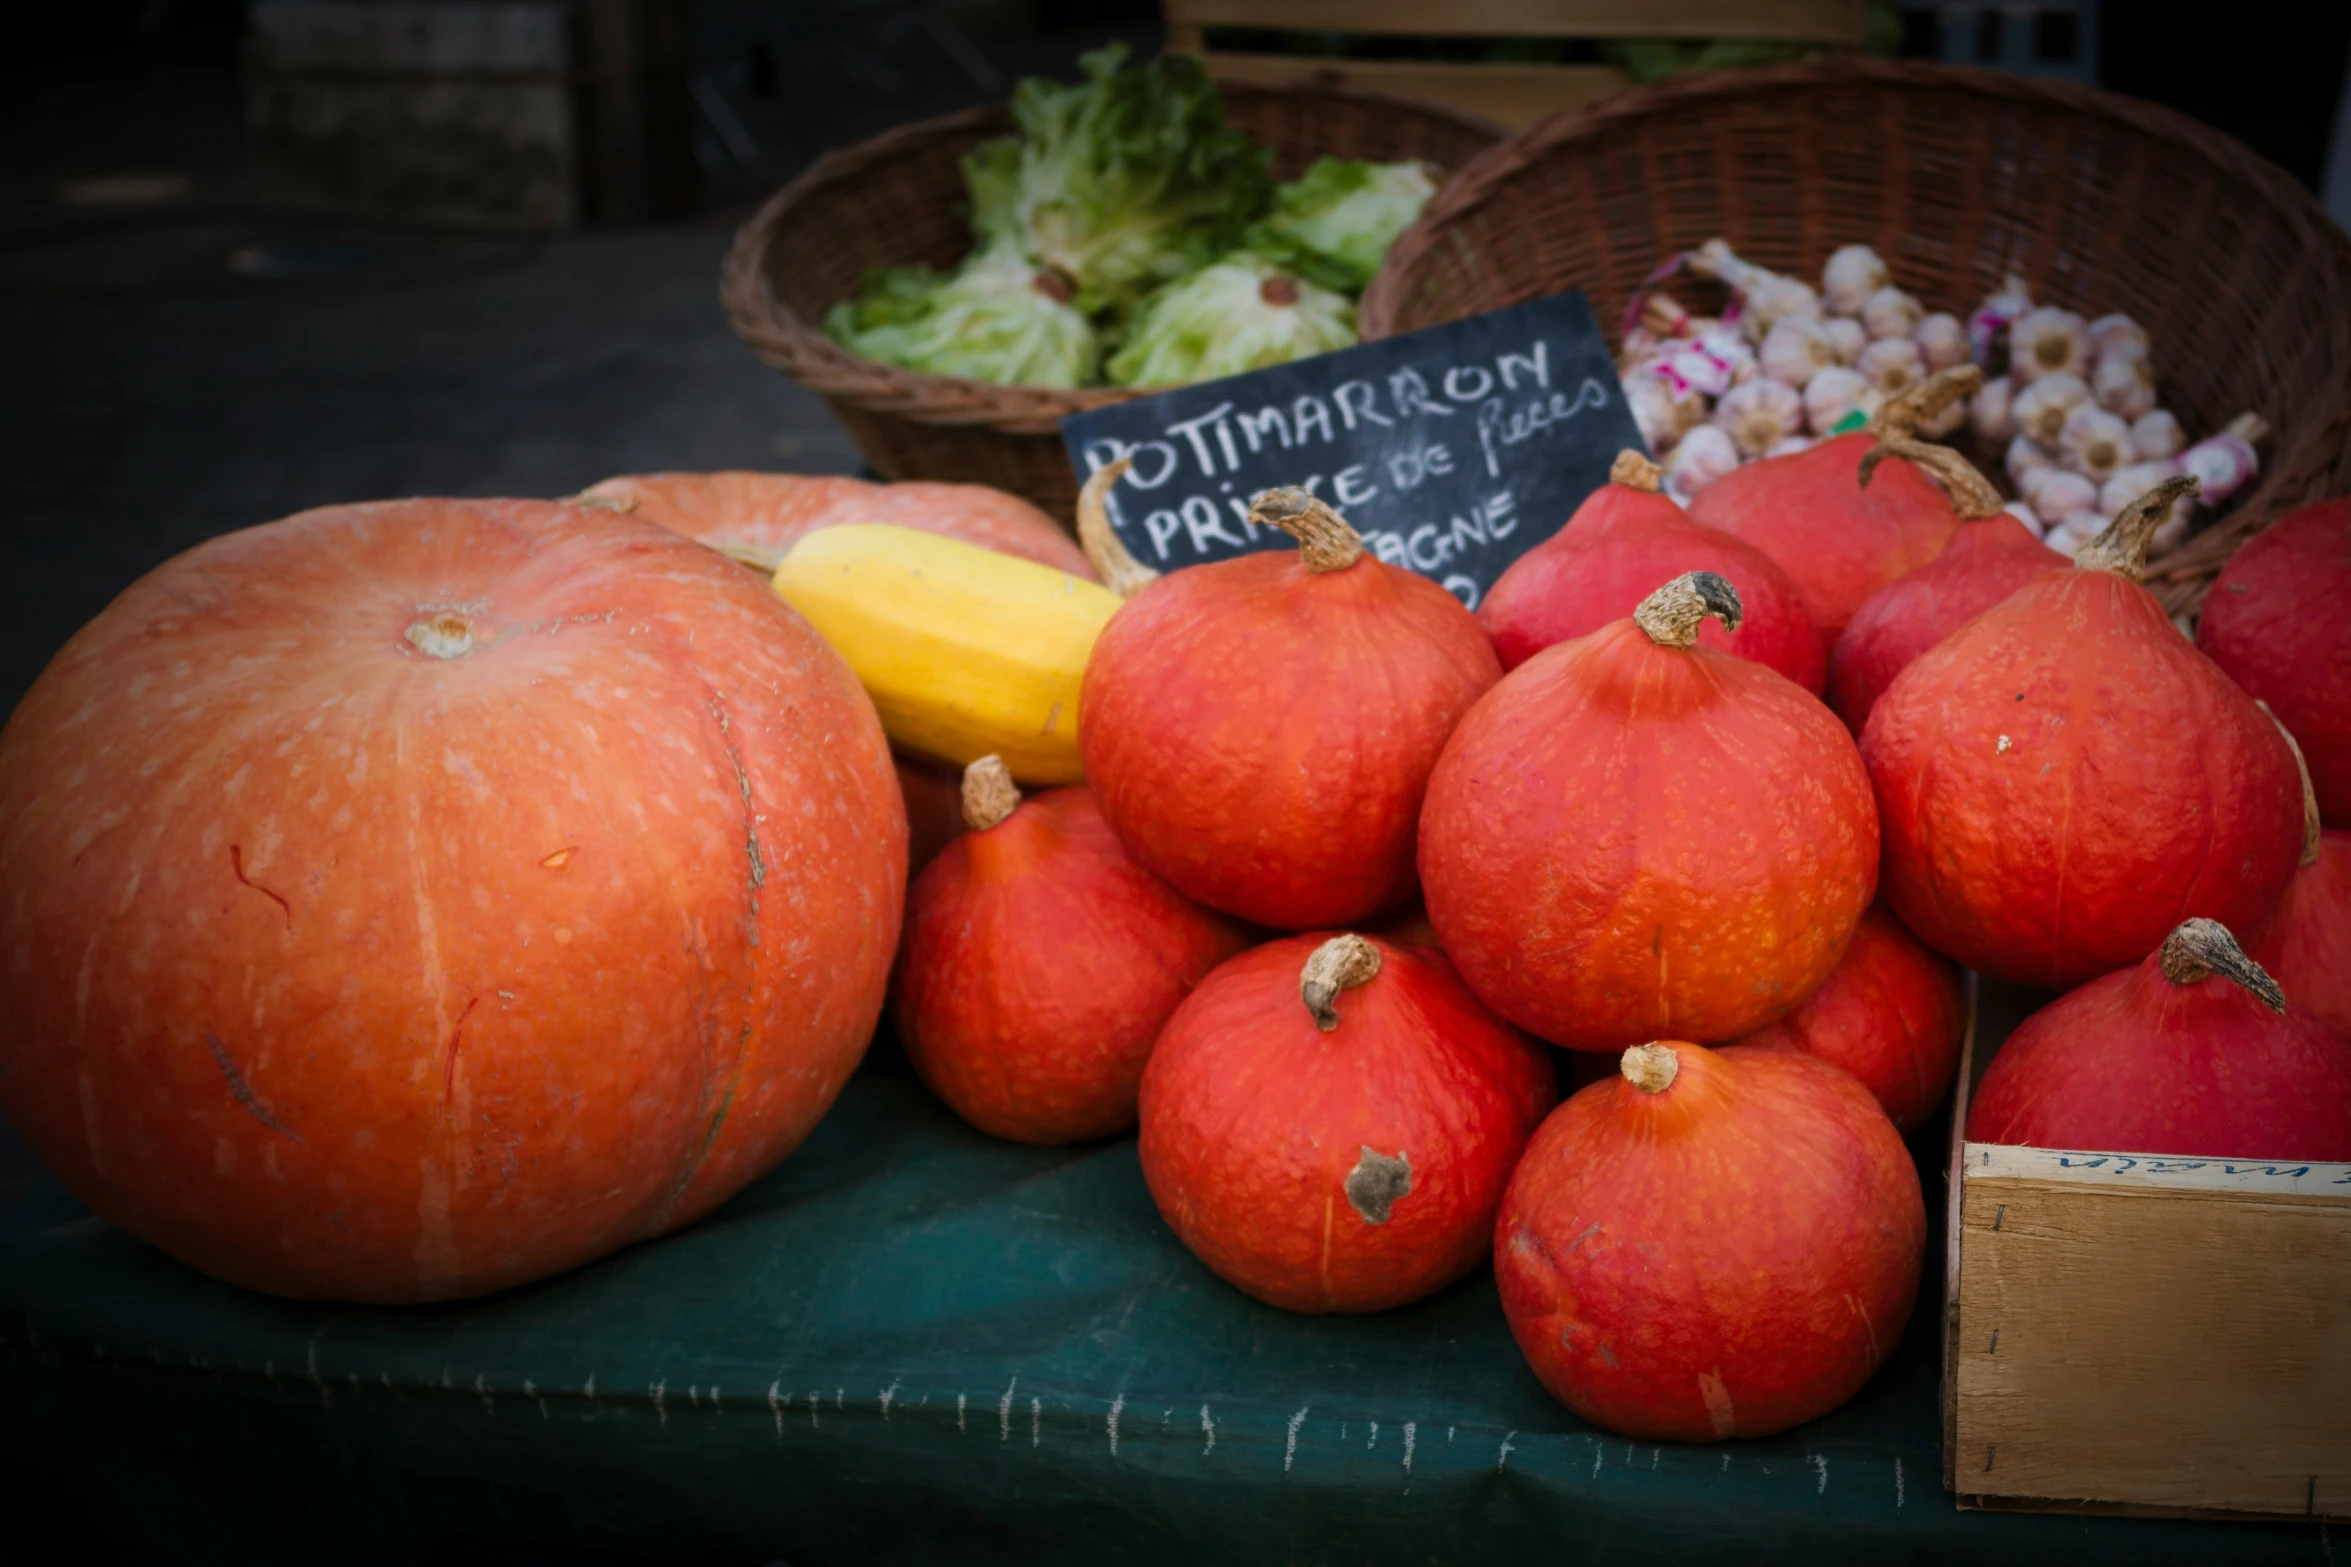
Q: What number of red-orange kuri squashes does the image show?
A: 13